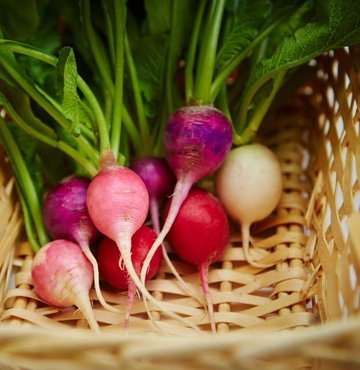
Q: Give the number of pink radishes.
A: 2